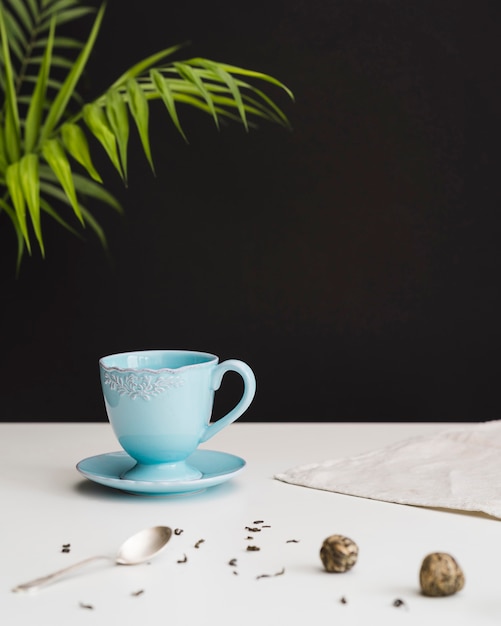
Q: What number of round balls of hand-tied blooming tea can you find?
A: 2